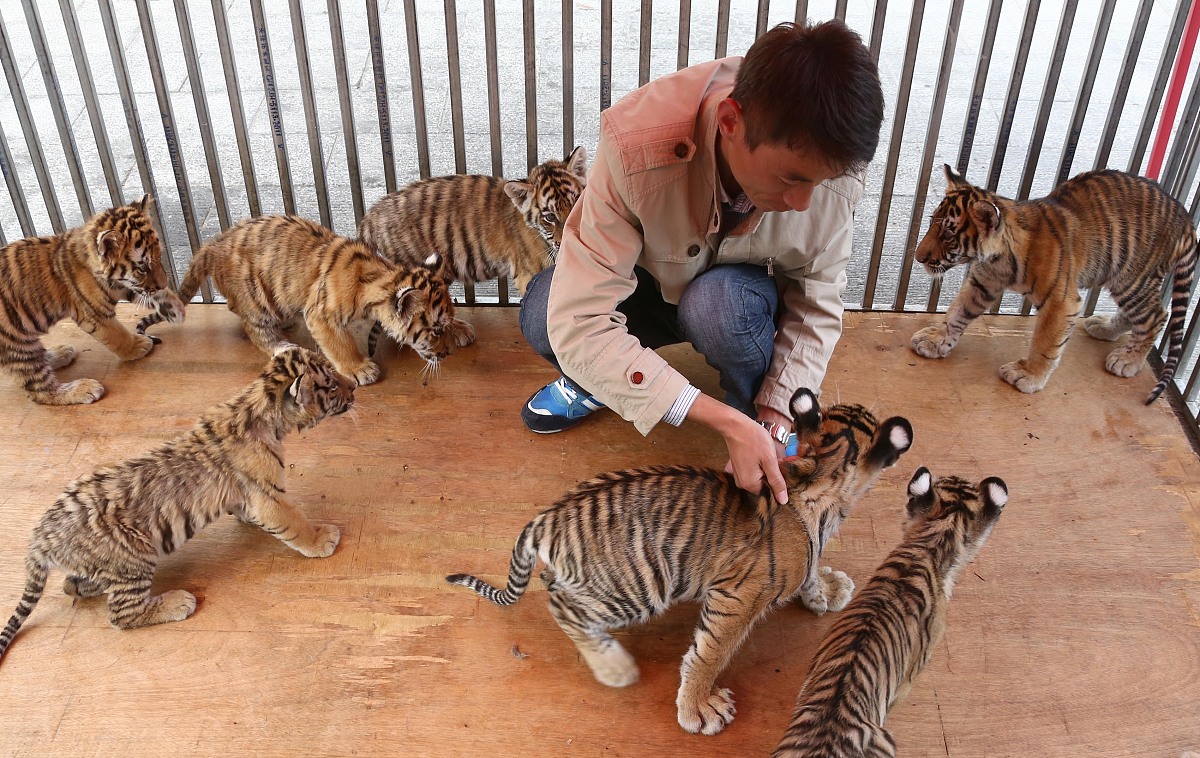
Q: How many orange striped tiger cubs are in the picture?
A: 7